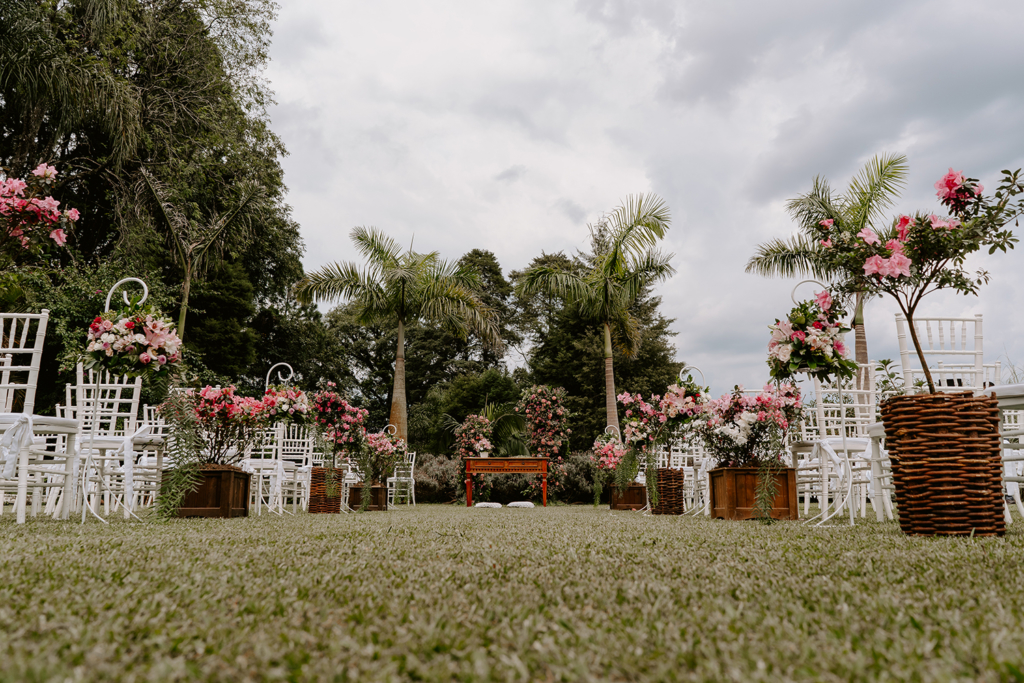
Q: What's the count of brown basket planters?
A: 3